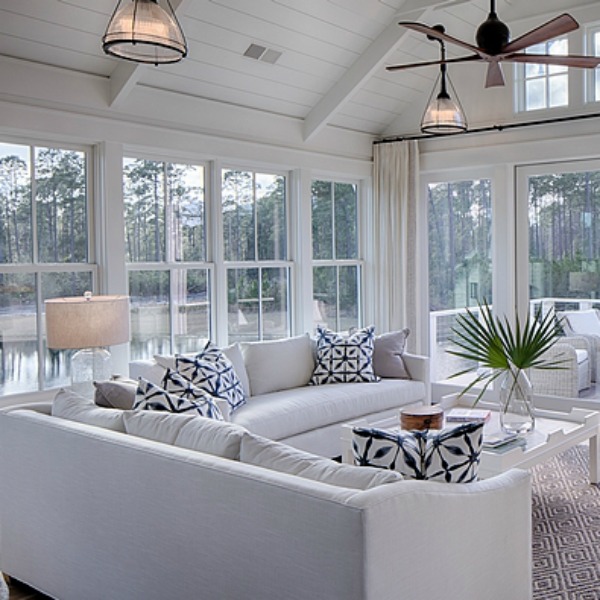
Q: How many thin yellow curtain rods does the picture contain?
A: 0